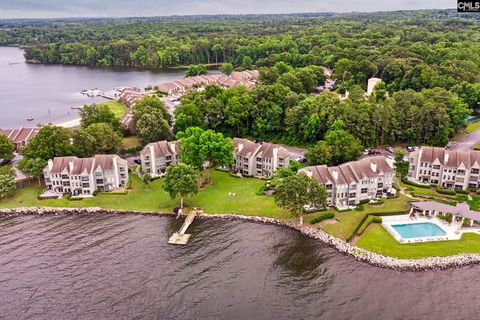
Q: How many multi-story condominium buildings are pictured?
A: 5